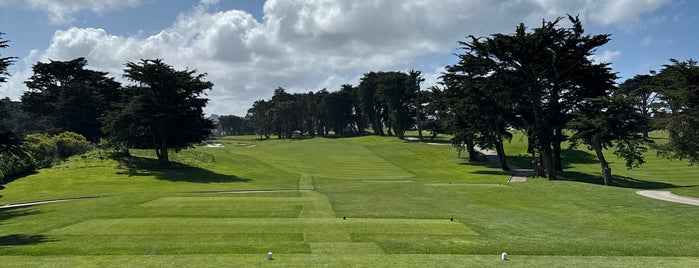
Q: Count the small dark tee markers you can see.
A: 2